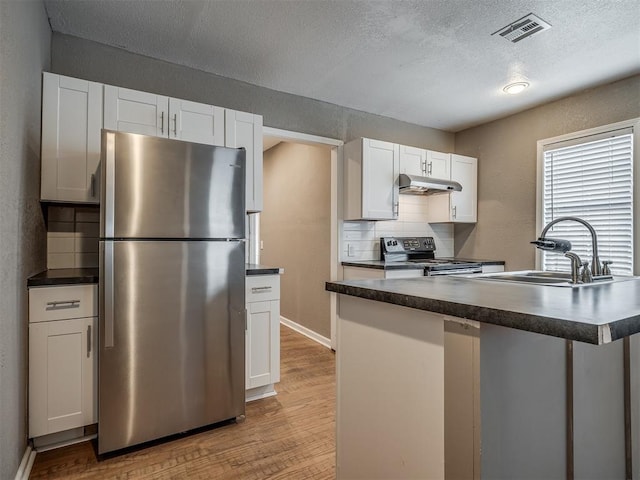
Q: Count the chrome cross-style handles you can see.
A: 2